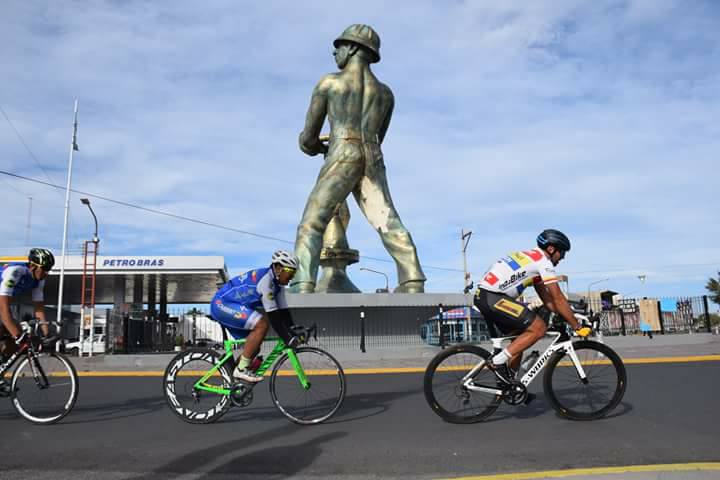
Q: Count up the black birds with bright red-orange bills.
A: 0